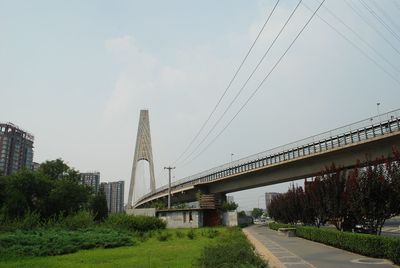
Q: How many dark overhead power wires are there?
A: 3